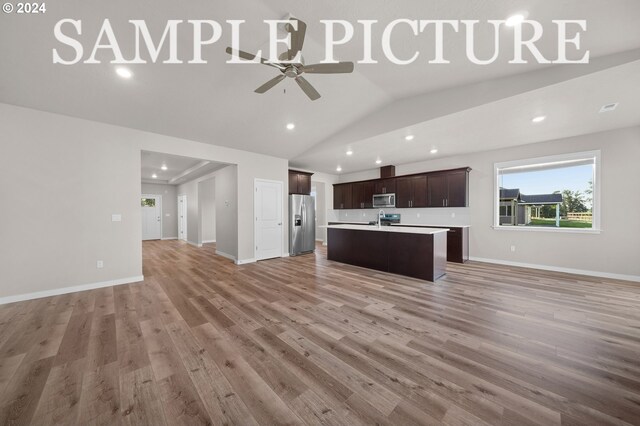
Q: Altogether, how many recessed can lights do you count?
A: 11